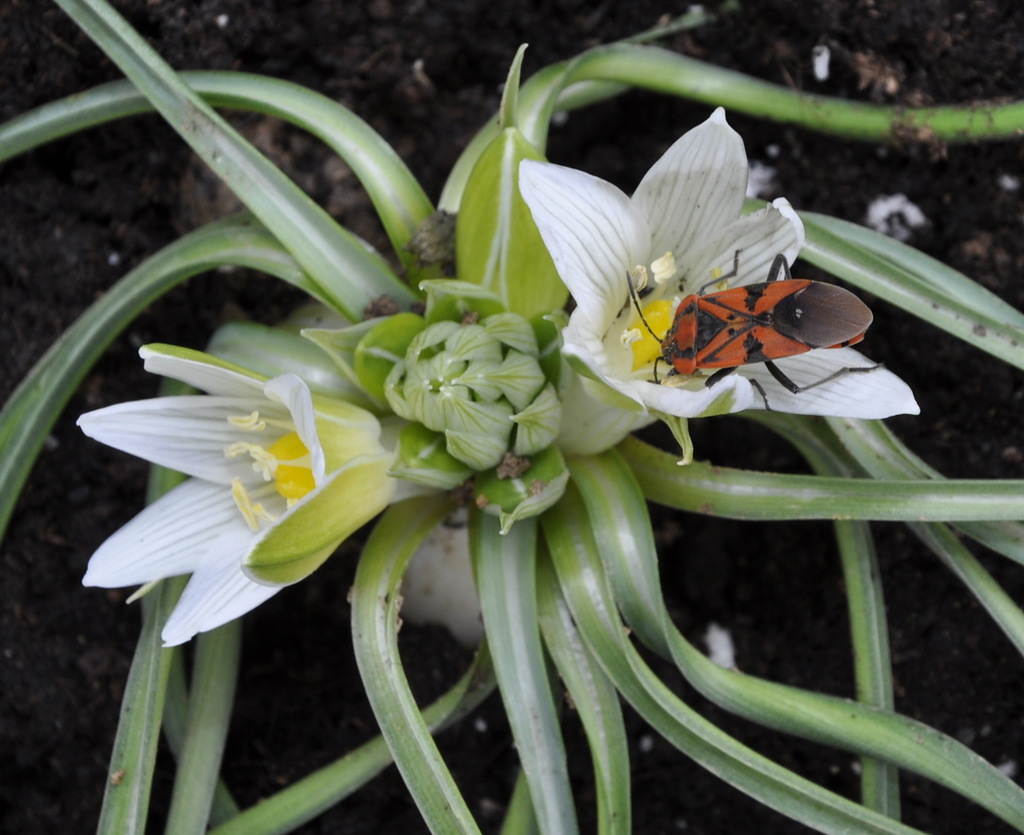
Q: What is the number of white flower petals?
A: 12